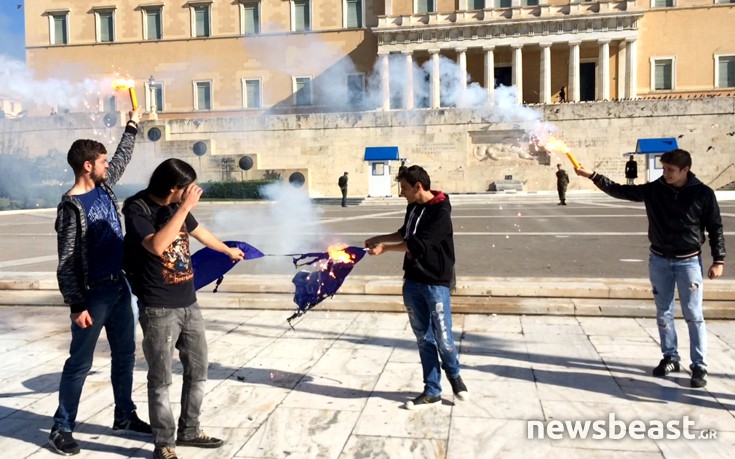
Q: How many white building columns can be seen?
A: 10